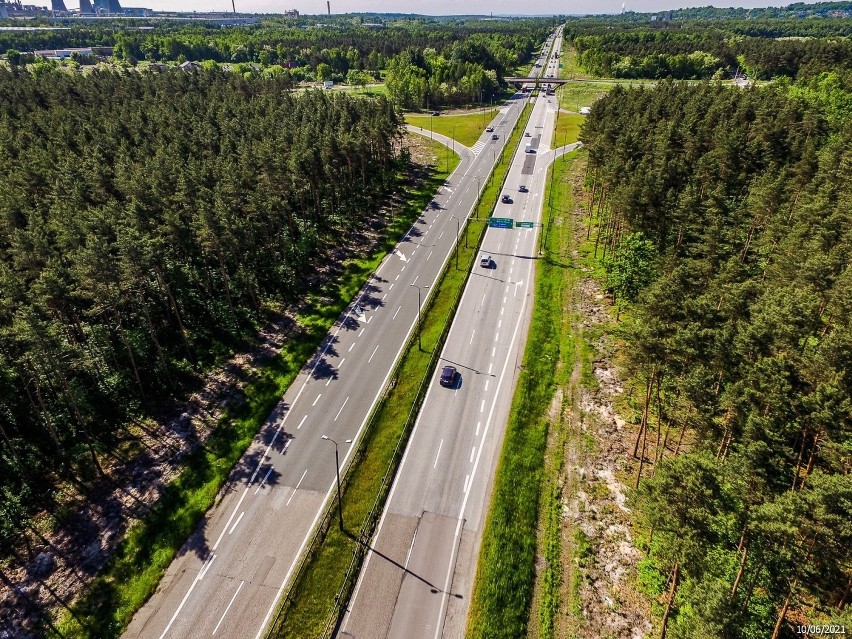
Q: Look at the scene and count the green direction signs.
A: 2